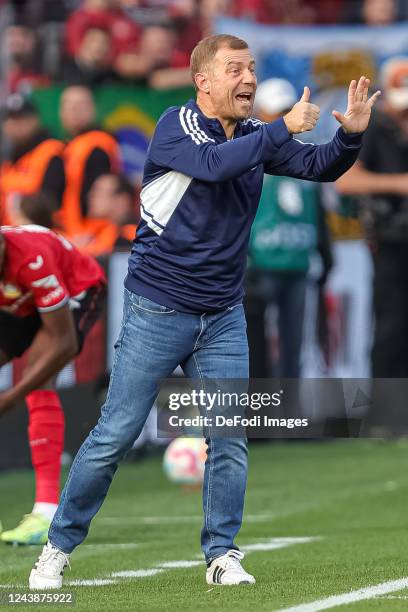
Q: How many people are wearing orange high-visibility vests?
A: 3